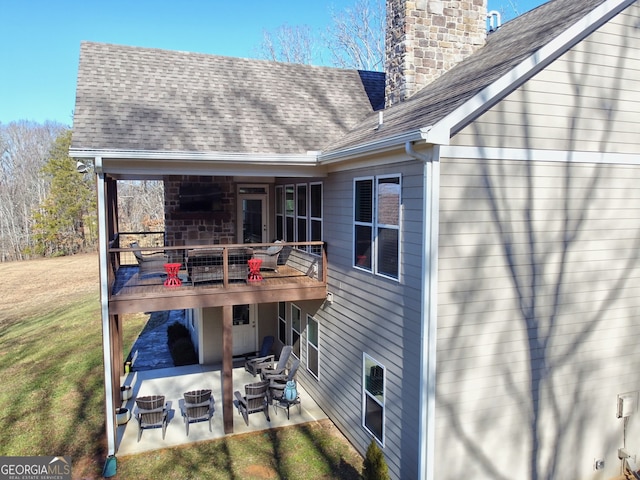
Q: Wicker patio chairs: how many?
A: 2